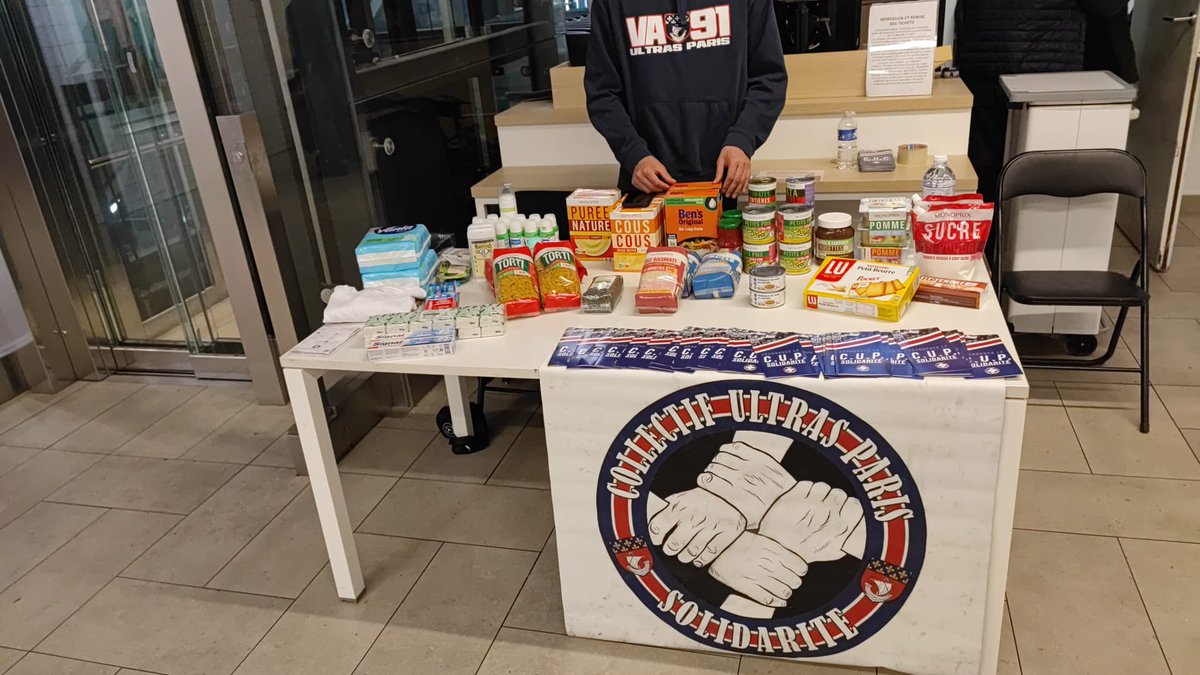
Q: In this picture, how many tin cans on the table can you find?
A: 8